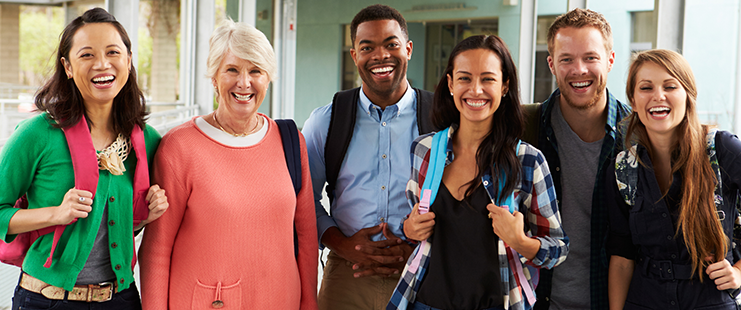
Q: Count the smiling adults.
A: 6